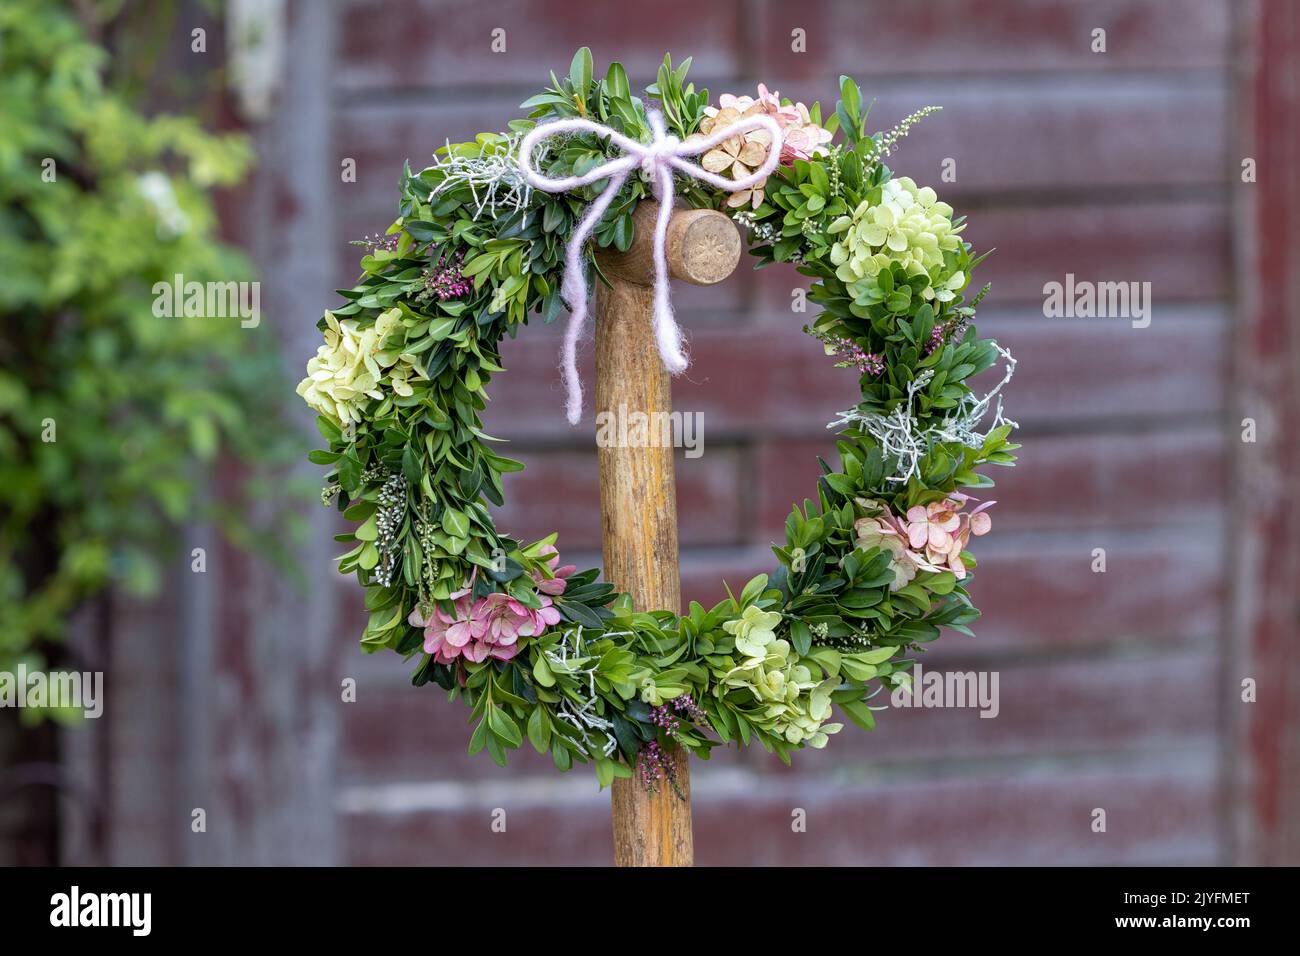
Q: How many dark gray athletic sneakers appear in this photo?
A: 0